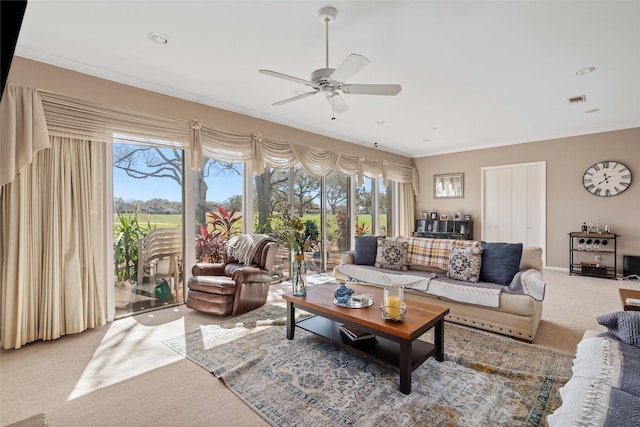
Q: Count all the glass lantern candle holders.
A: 1